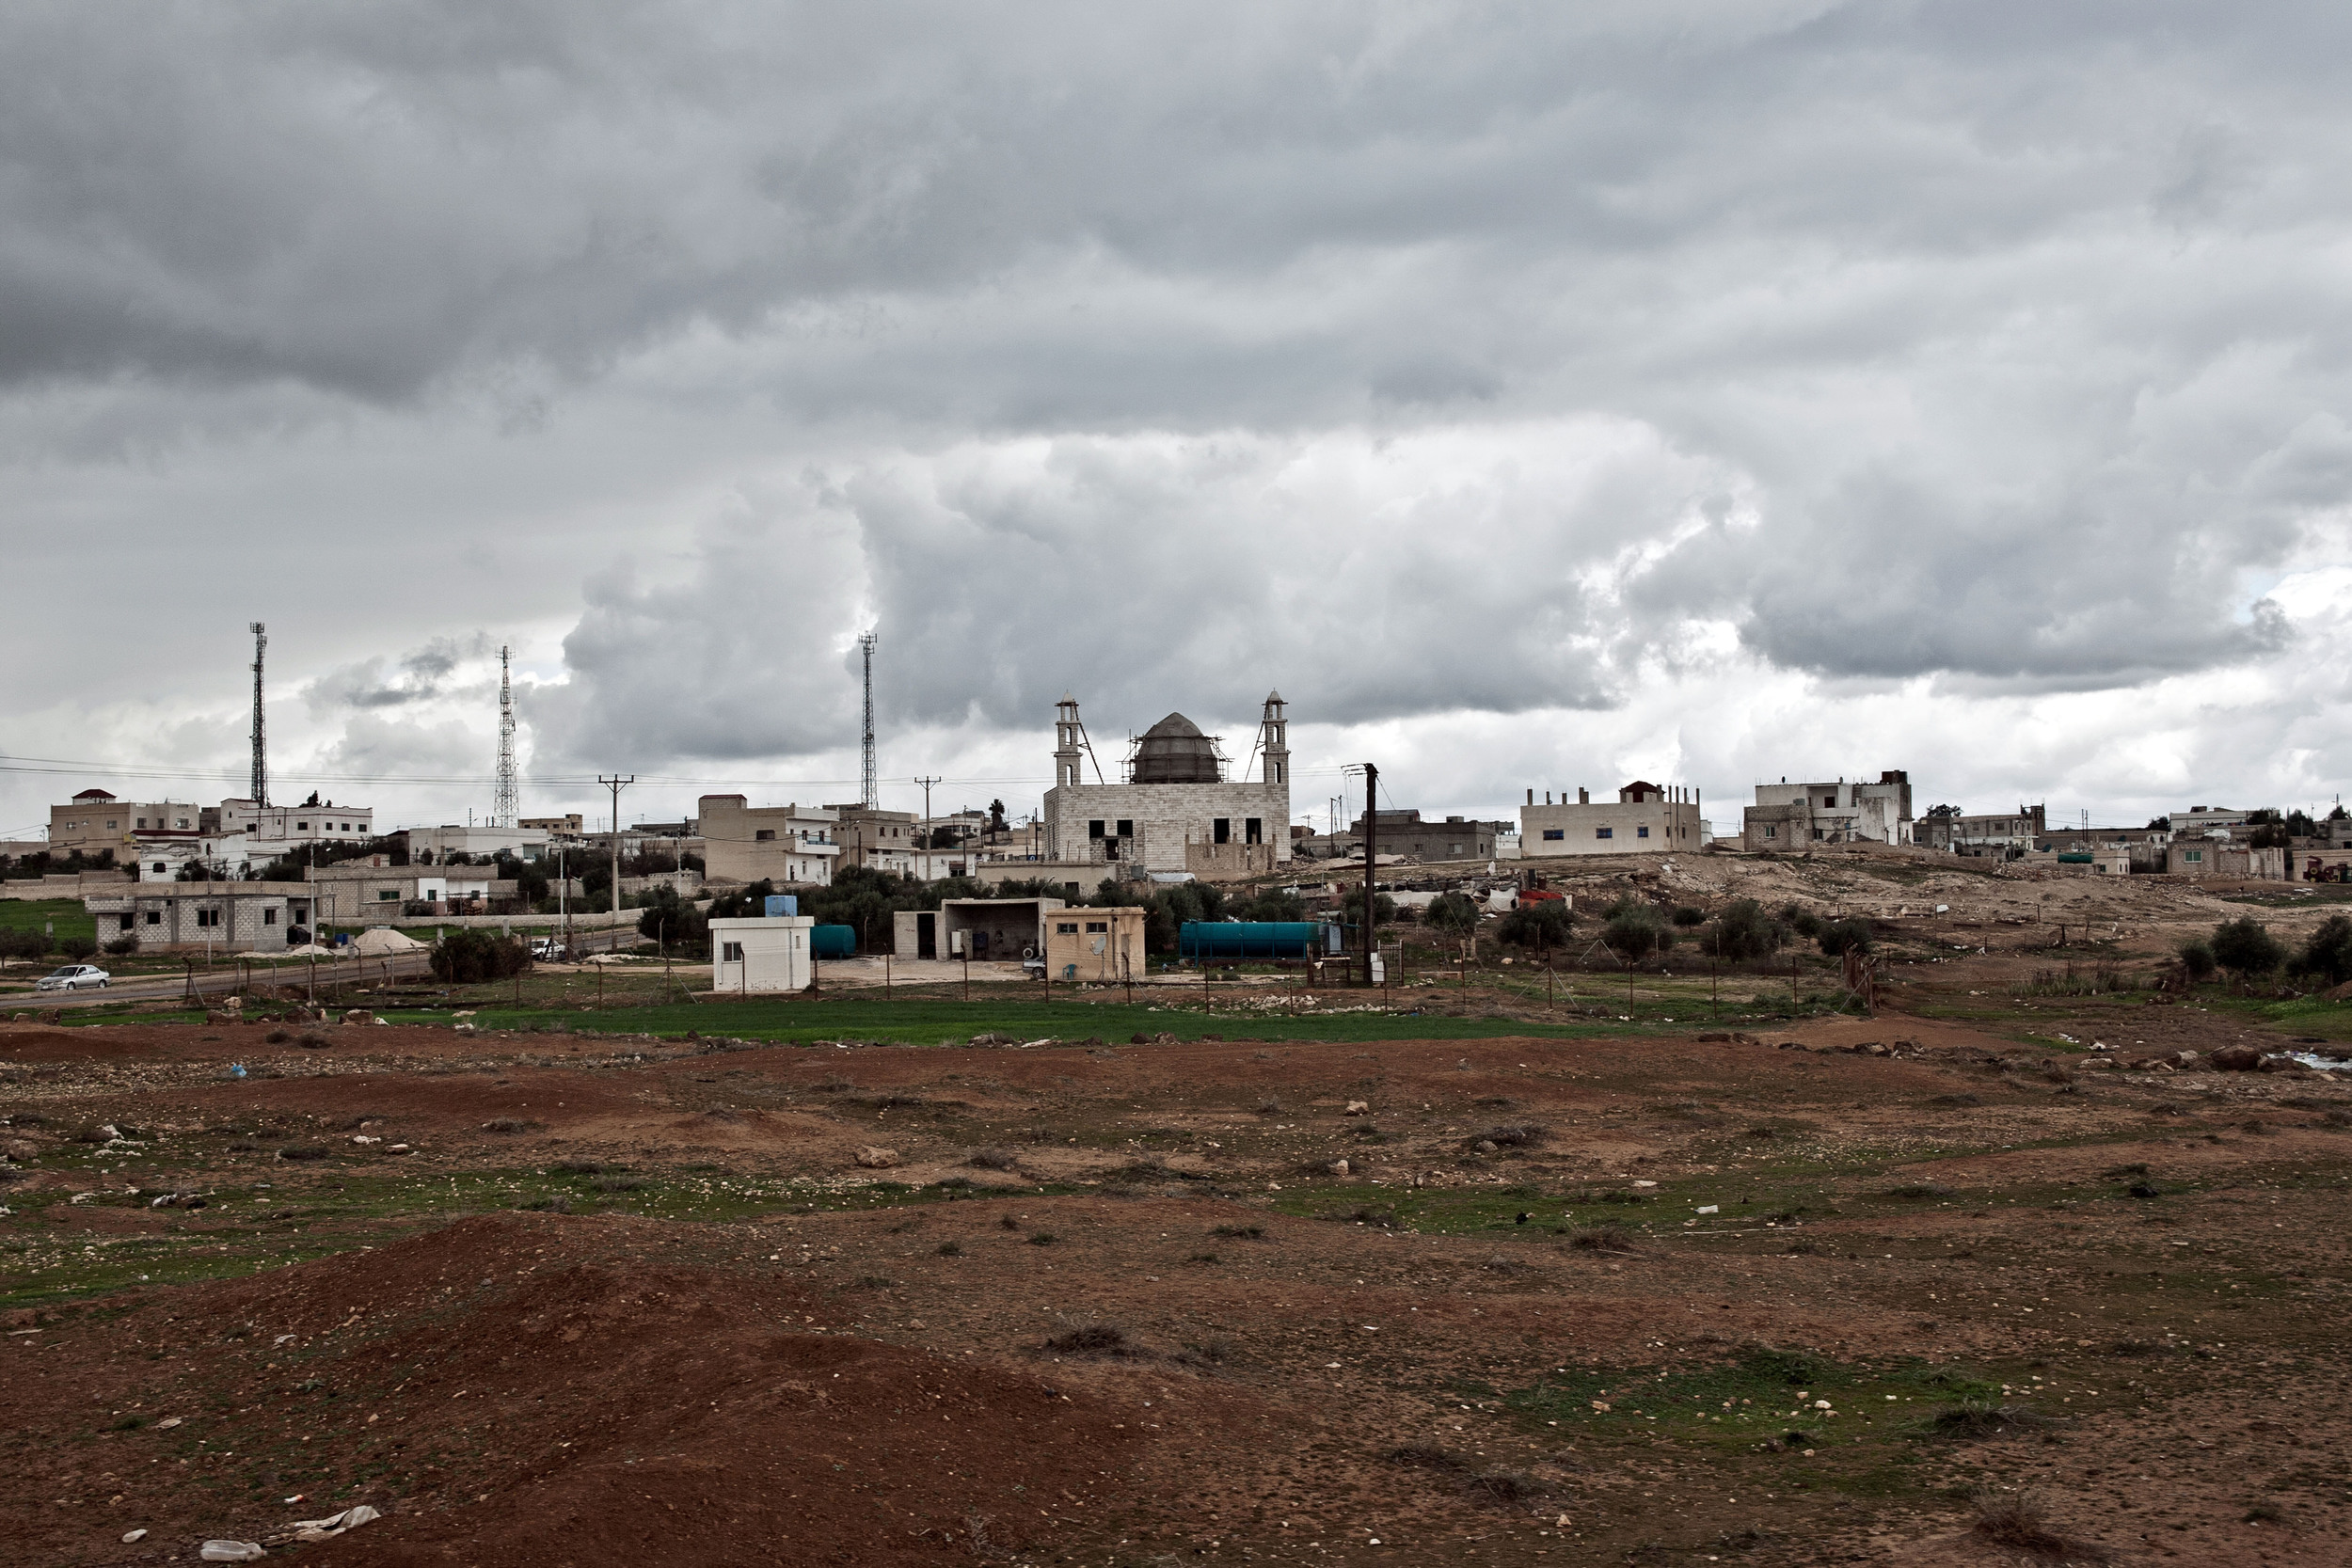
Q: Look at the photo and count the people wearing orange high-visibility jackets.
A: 0